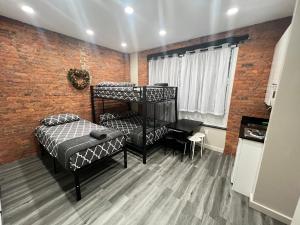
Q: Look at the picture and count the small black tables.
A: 1